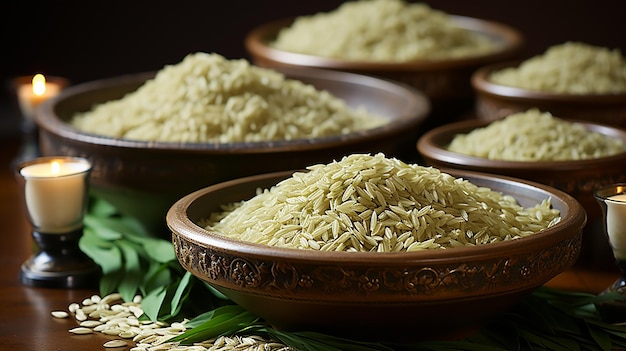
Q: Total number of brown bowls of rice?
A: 5